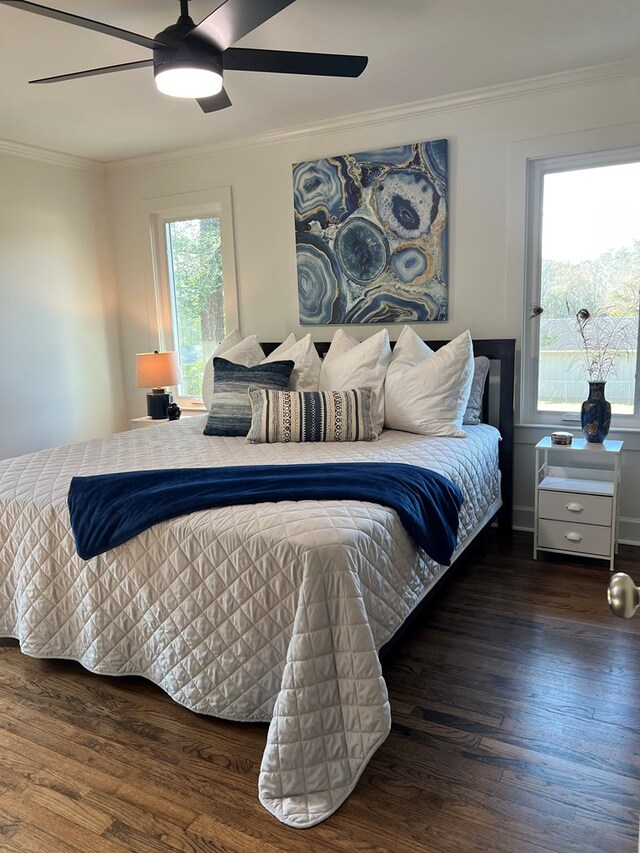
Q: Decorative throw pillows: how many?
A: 2